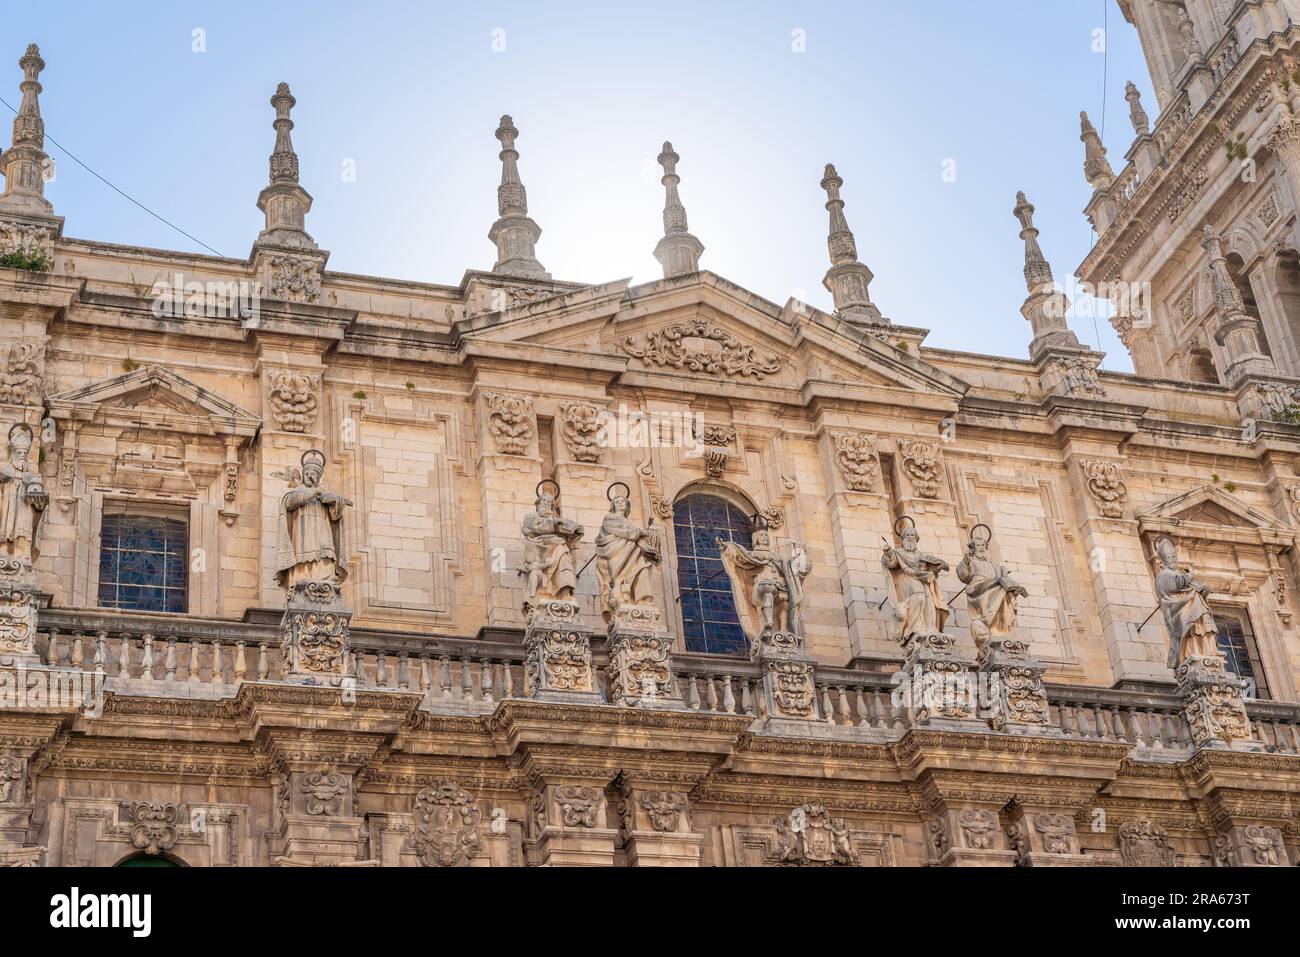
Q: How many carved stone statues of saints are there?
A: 8